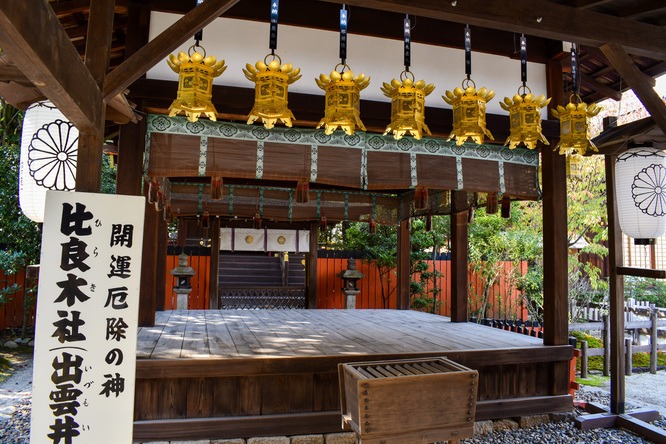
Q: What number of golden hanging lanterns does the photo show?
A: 7